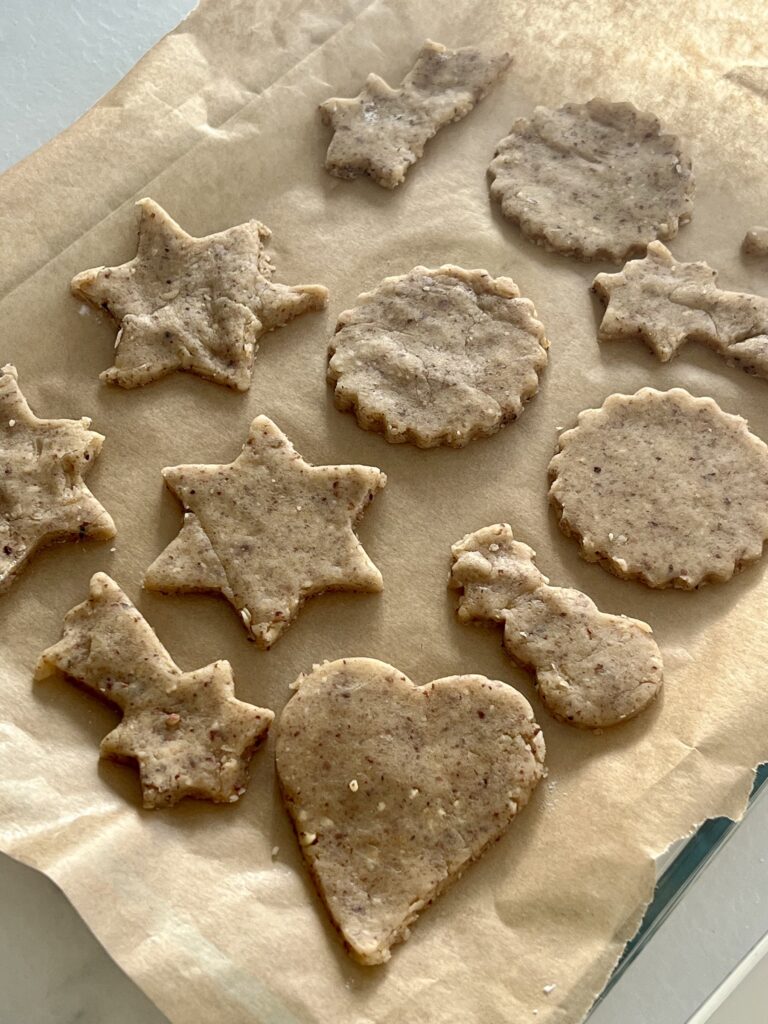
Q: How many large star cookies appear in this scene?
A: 3